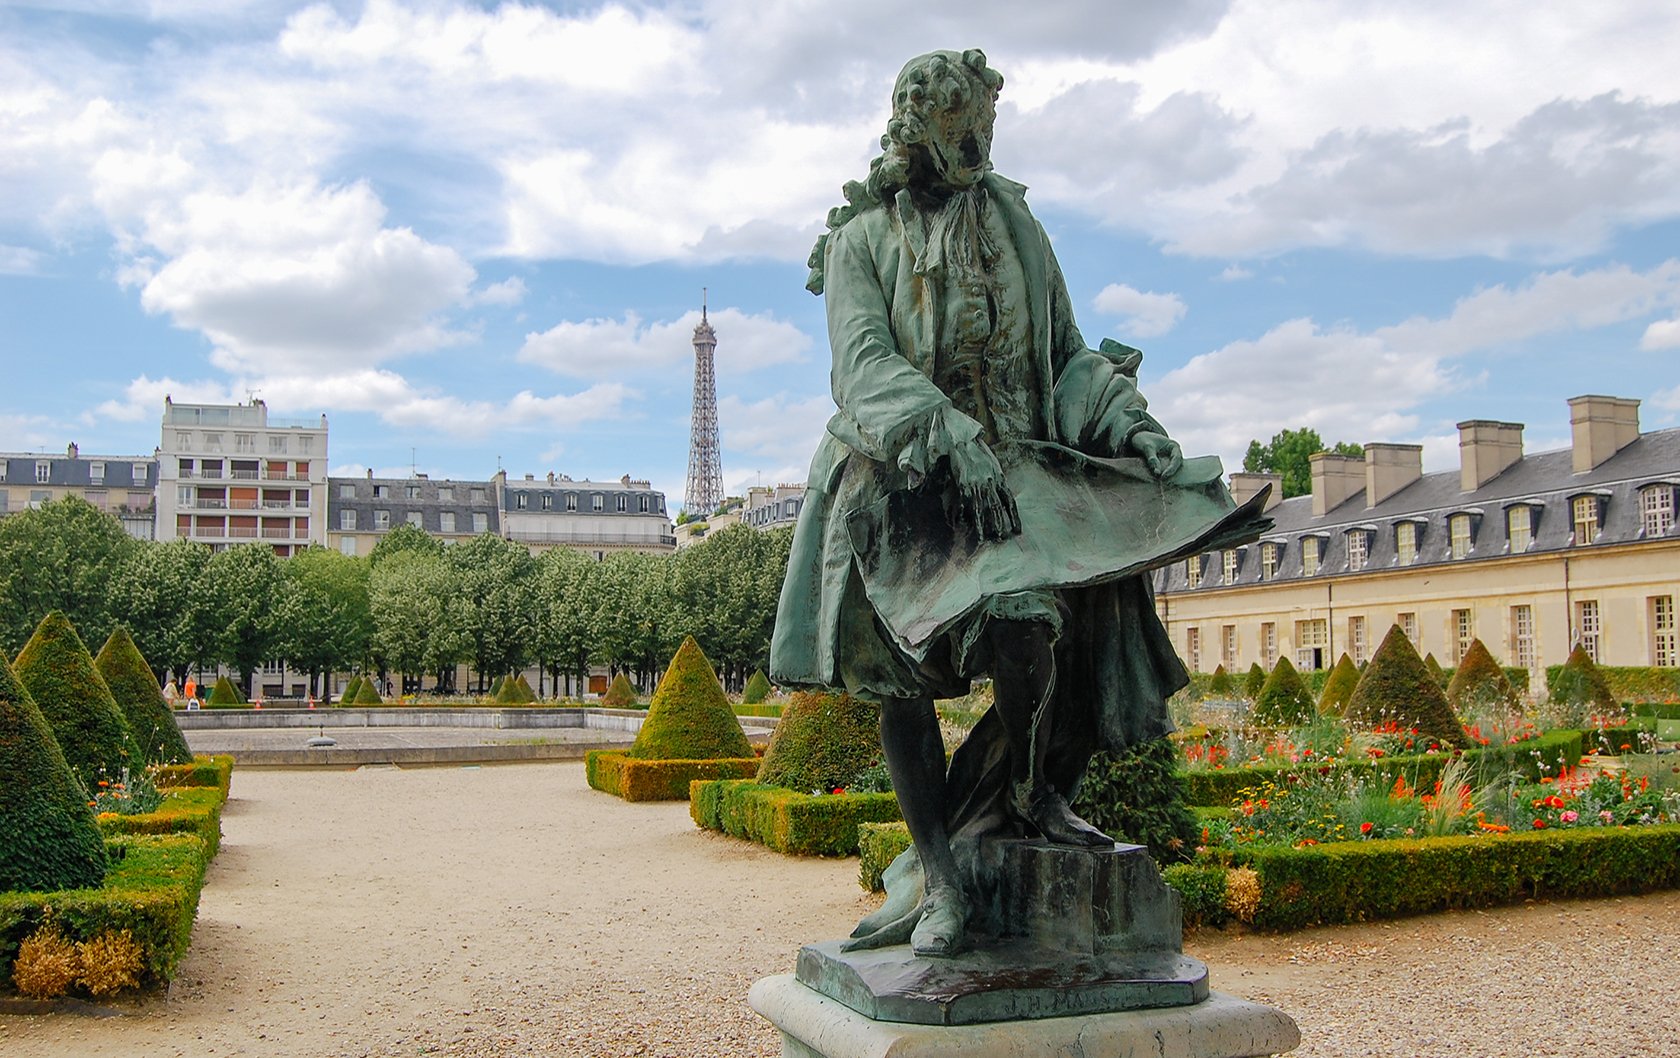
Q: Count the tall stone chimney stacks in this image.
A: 5